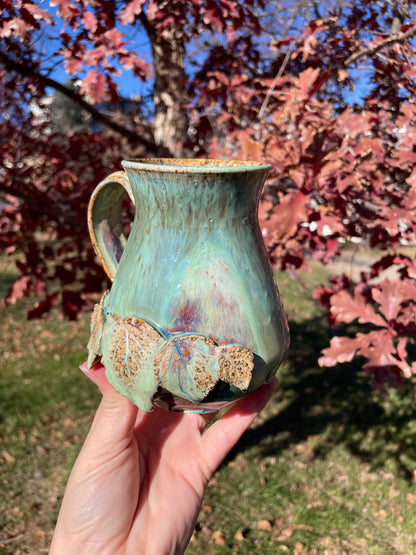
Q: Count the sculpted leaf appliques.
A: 4